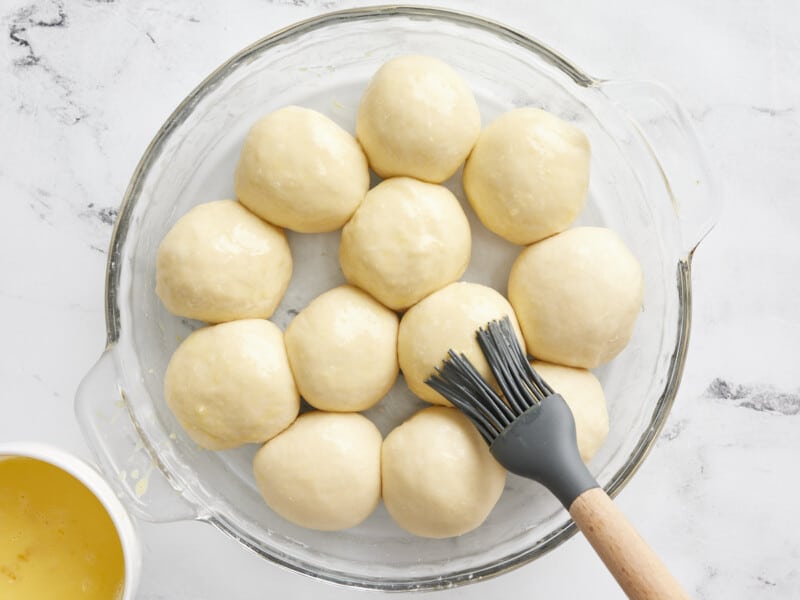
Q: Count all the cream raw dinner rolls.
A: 12